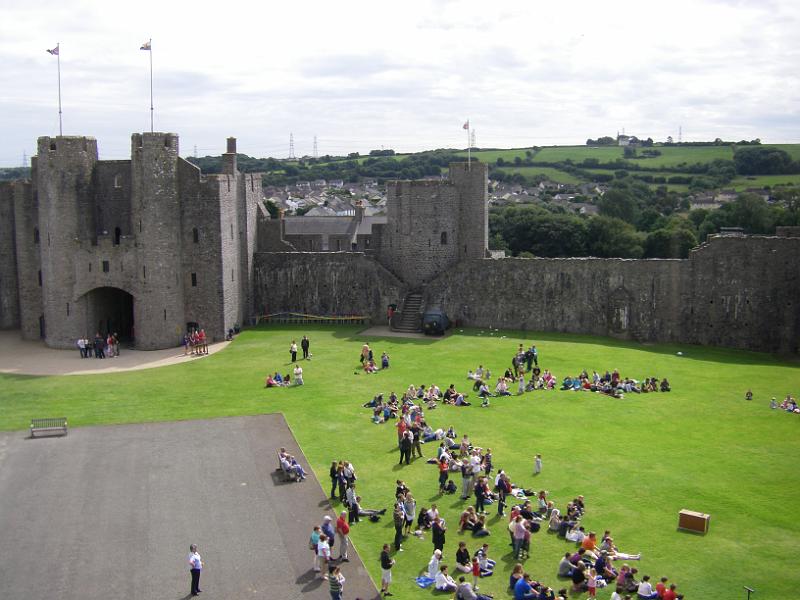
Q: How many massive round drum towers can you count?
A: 2